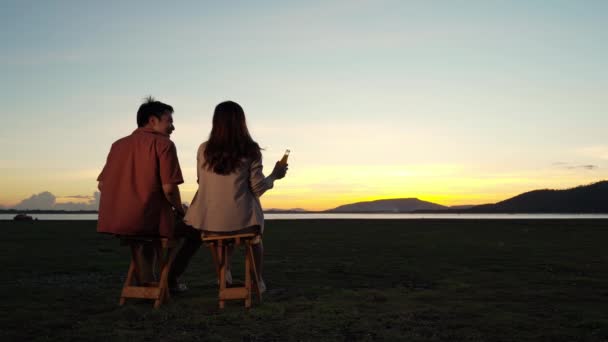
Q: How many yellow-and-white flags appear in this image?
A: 0